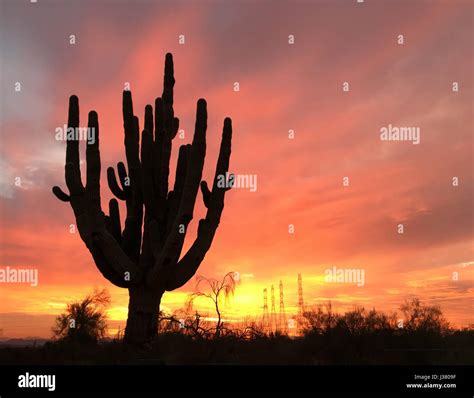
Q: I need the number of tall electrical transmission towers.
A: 4